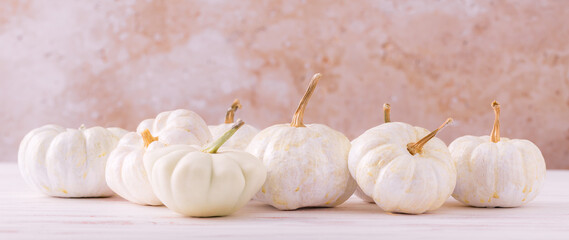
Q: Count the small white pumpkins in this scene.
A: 9